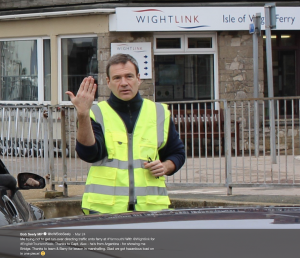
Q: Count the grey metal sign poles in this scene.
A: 2